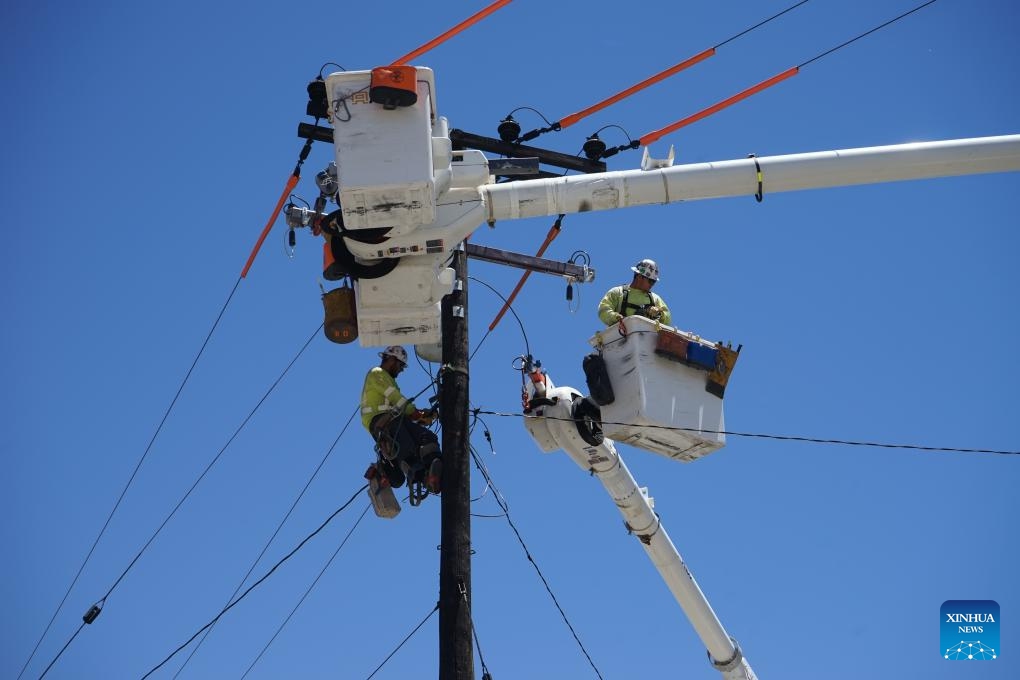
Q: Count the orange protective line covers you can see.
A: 5